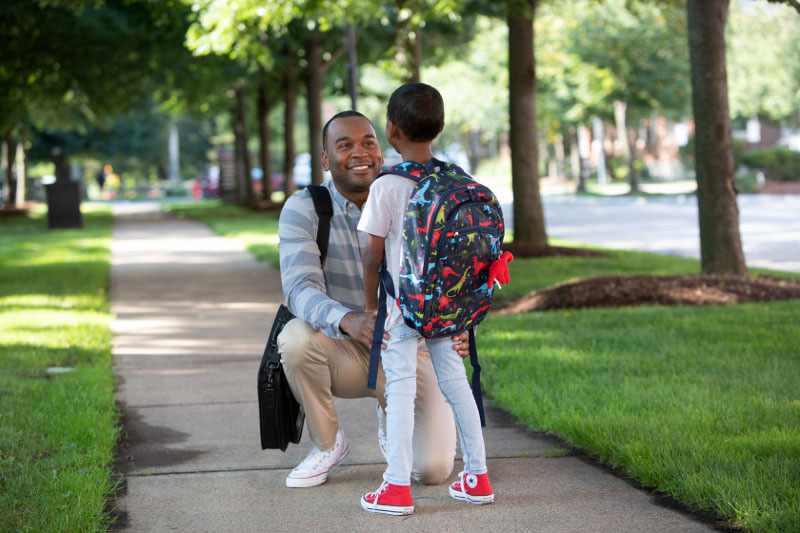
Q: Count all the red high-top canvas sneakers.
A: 2